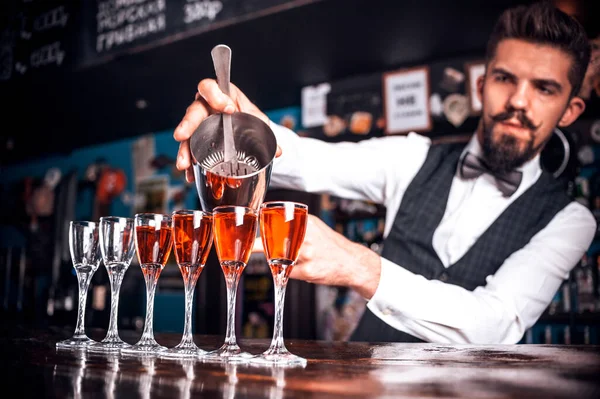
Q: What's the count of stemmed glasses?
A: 6